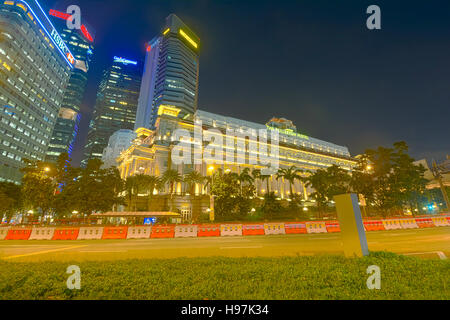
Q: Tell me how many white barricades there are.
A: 11